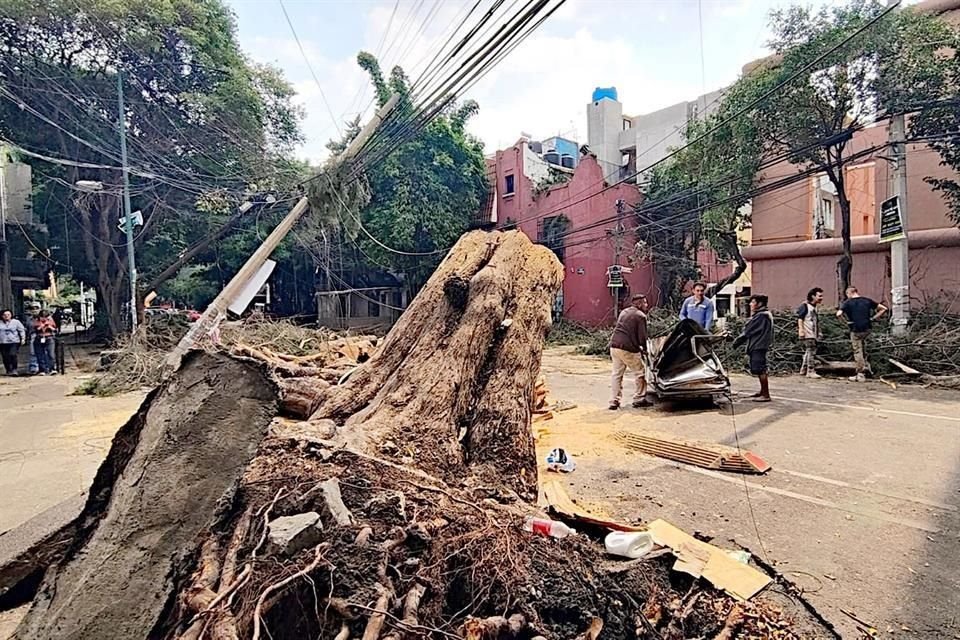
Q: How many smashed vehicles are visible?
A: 1